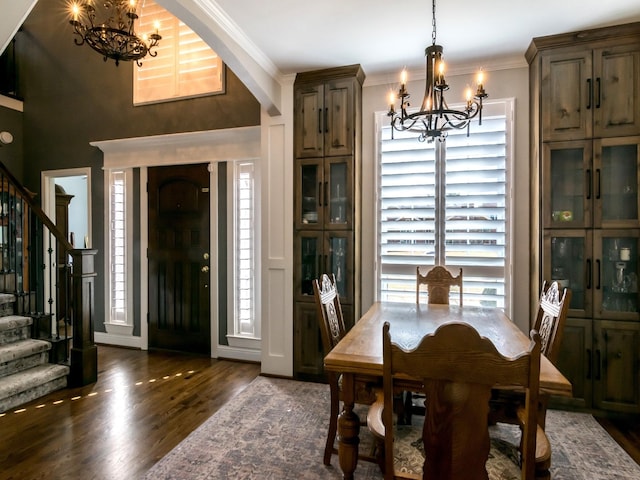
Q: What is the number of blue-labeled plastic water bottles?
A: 0